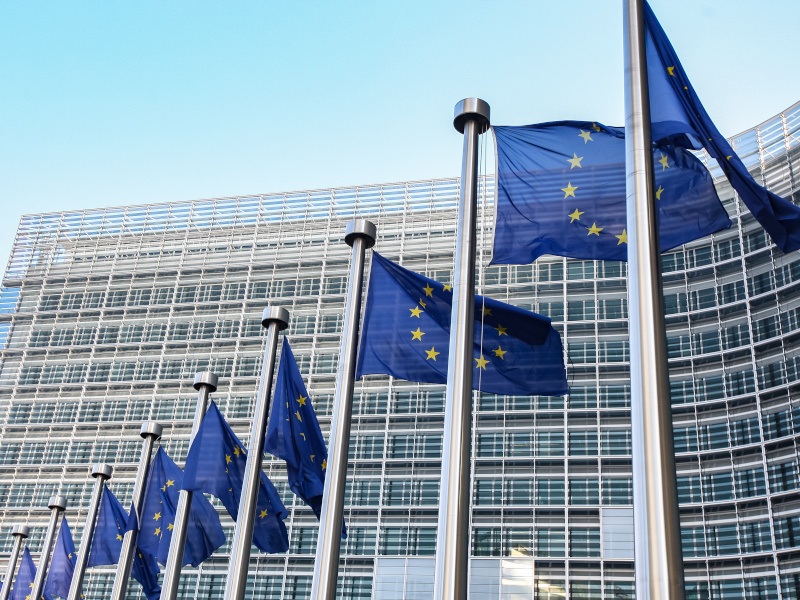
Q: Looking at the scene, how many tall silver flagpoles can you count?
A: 9